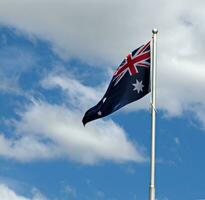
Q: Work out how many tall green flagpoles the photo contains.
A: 0